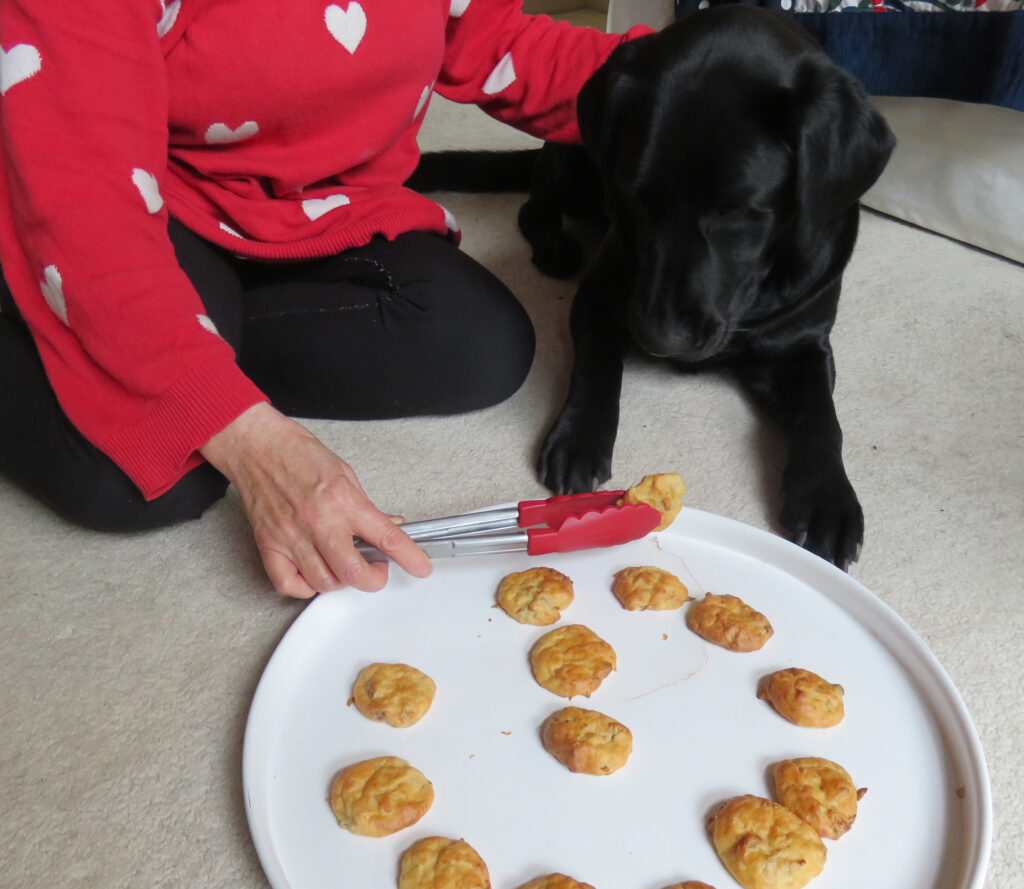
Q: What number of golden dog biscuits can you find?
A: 14